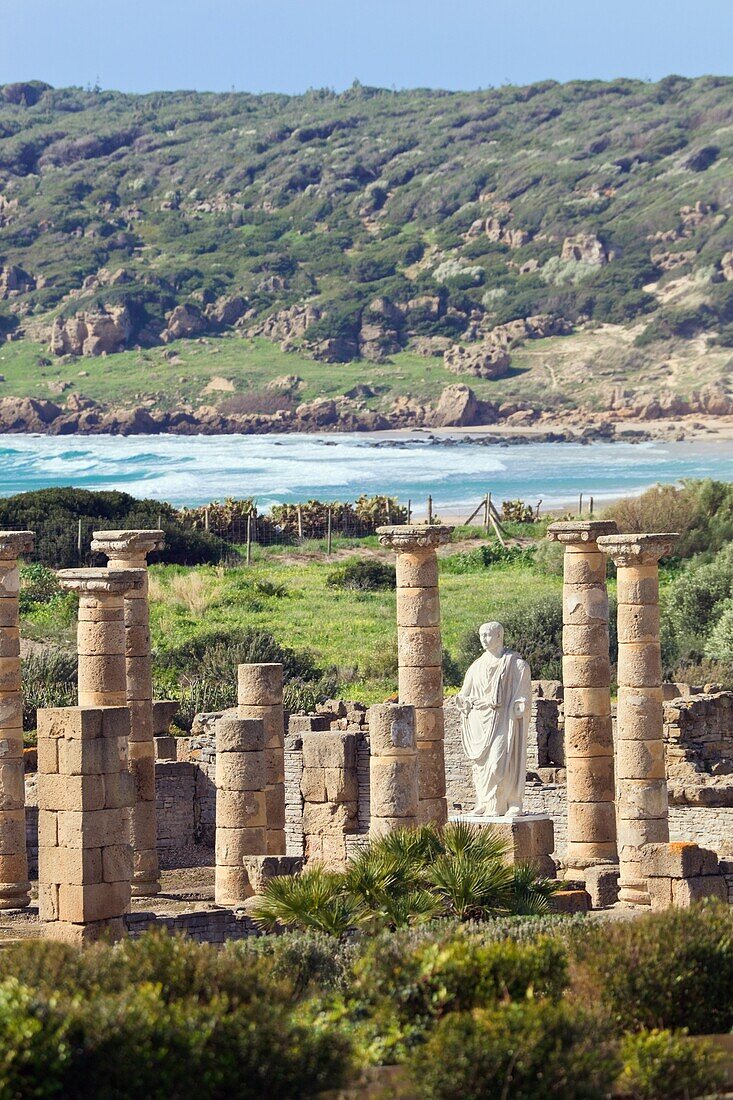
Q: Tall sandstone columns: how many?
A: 6